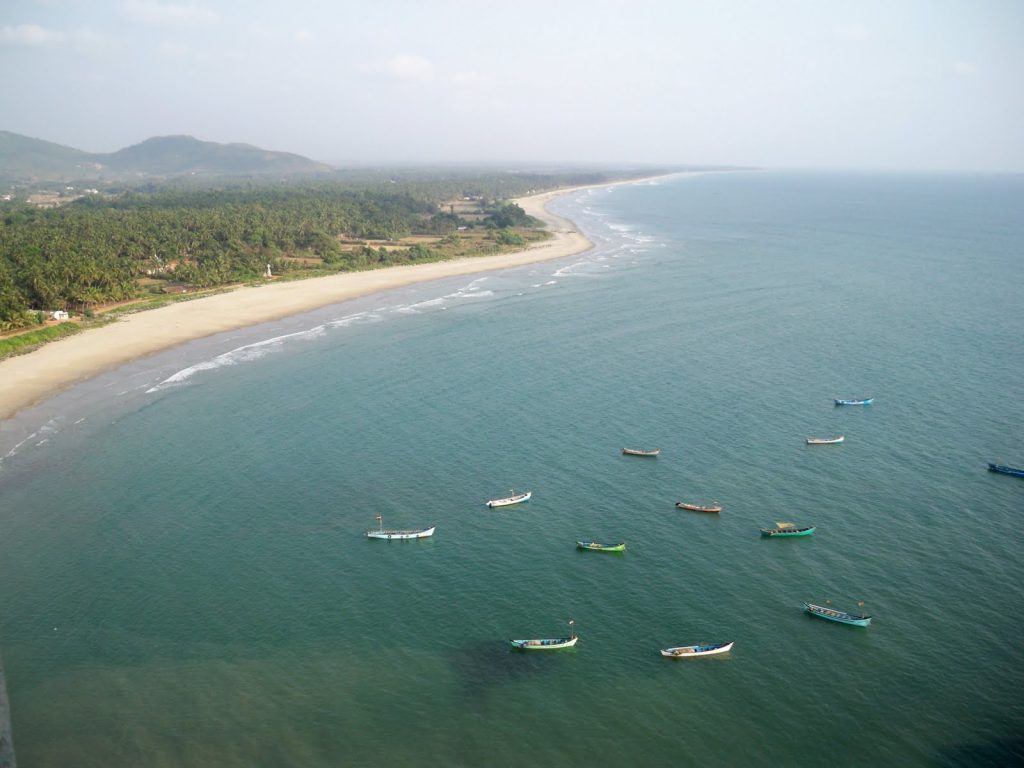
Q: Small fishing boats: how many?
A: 12